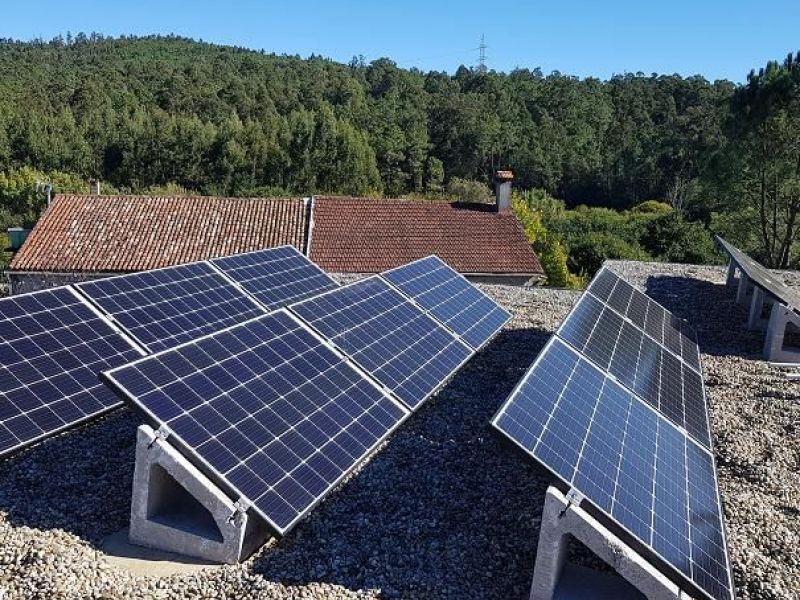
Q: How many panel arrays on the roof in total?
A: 4